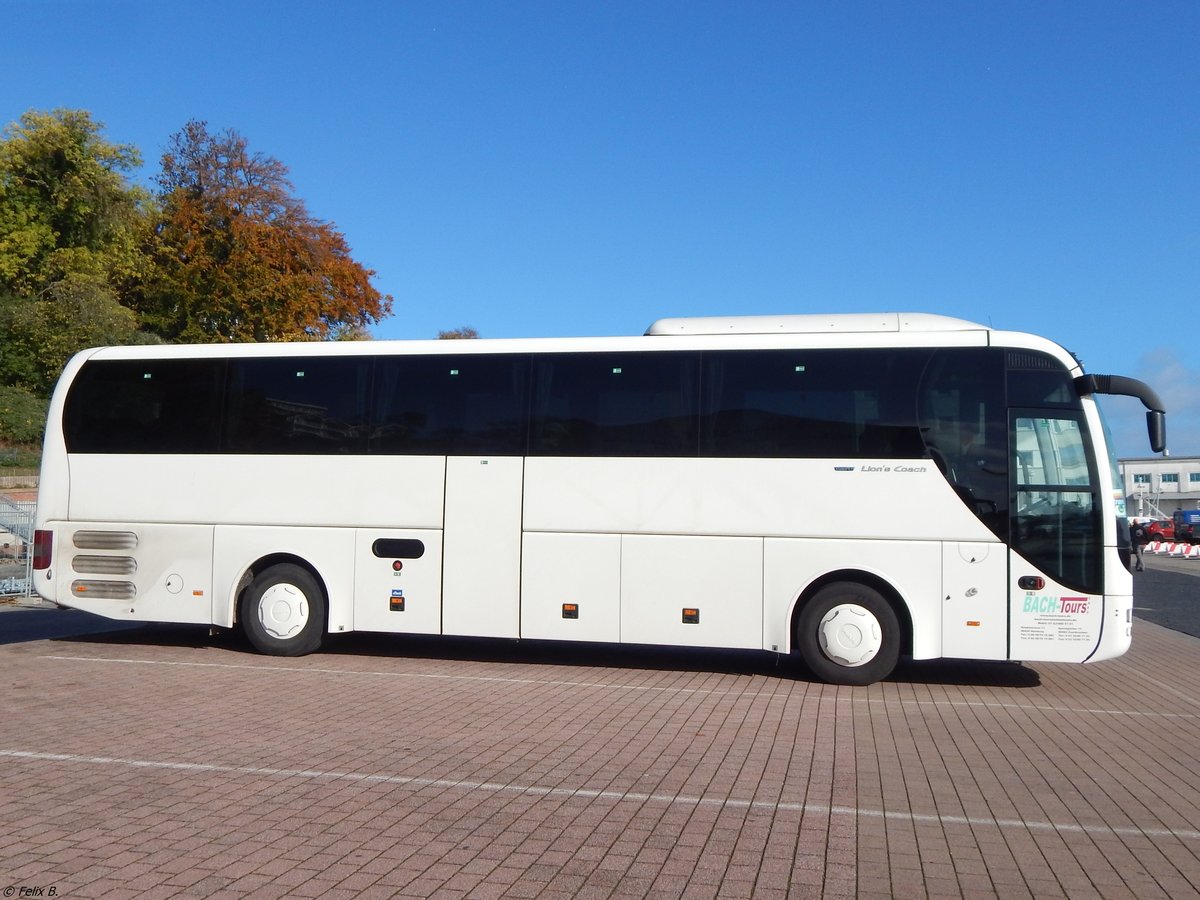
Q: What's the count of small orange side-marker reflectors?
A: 6